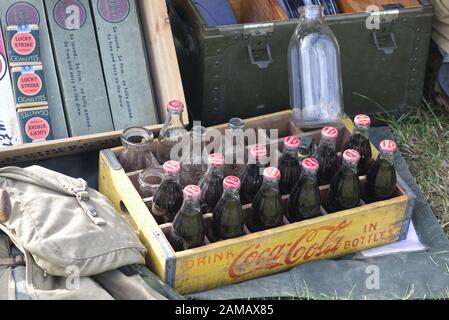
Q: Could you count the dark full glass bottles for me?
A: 12